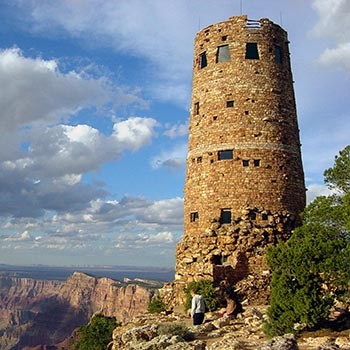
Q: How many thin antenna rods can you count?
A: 3